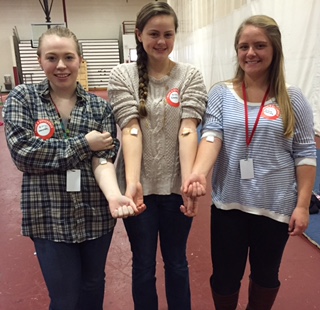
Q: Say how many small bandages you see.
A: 4